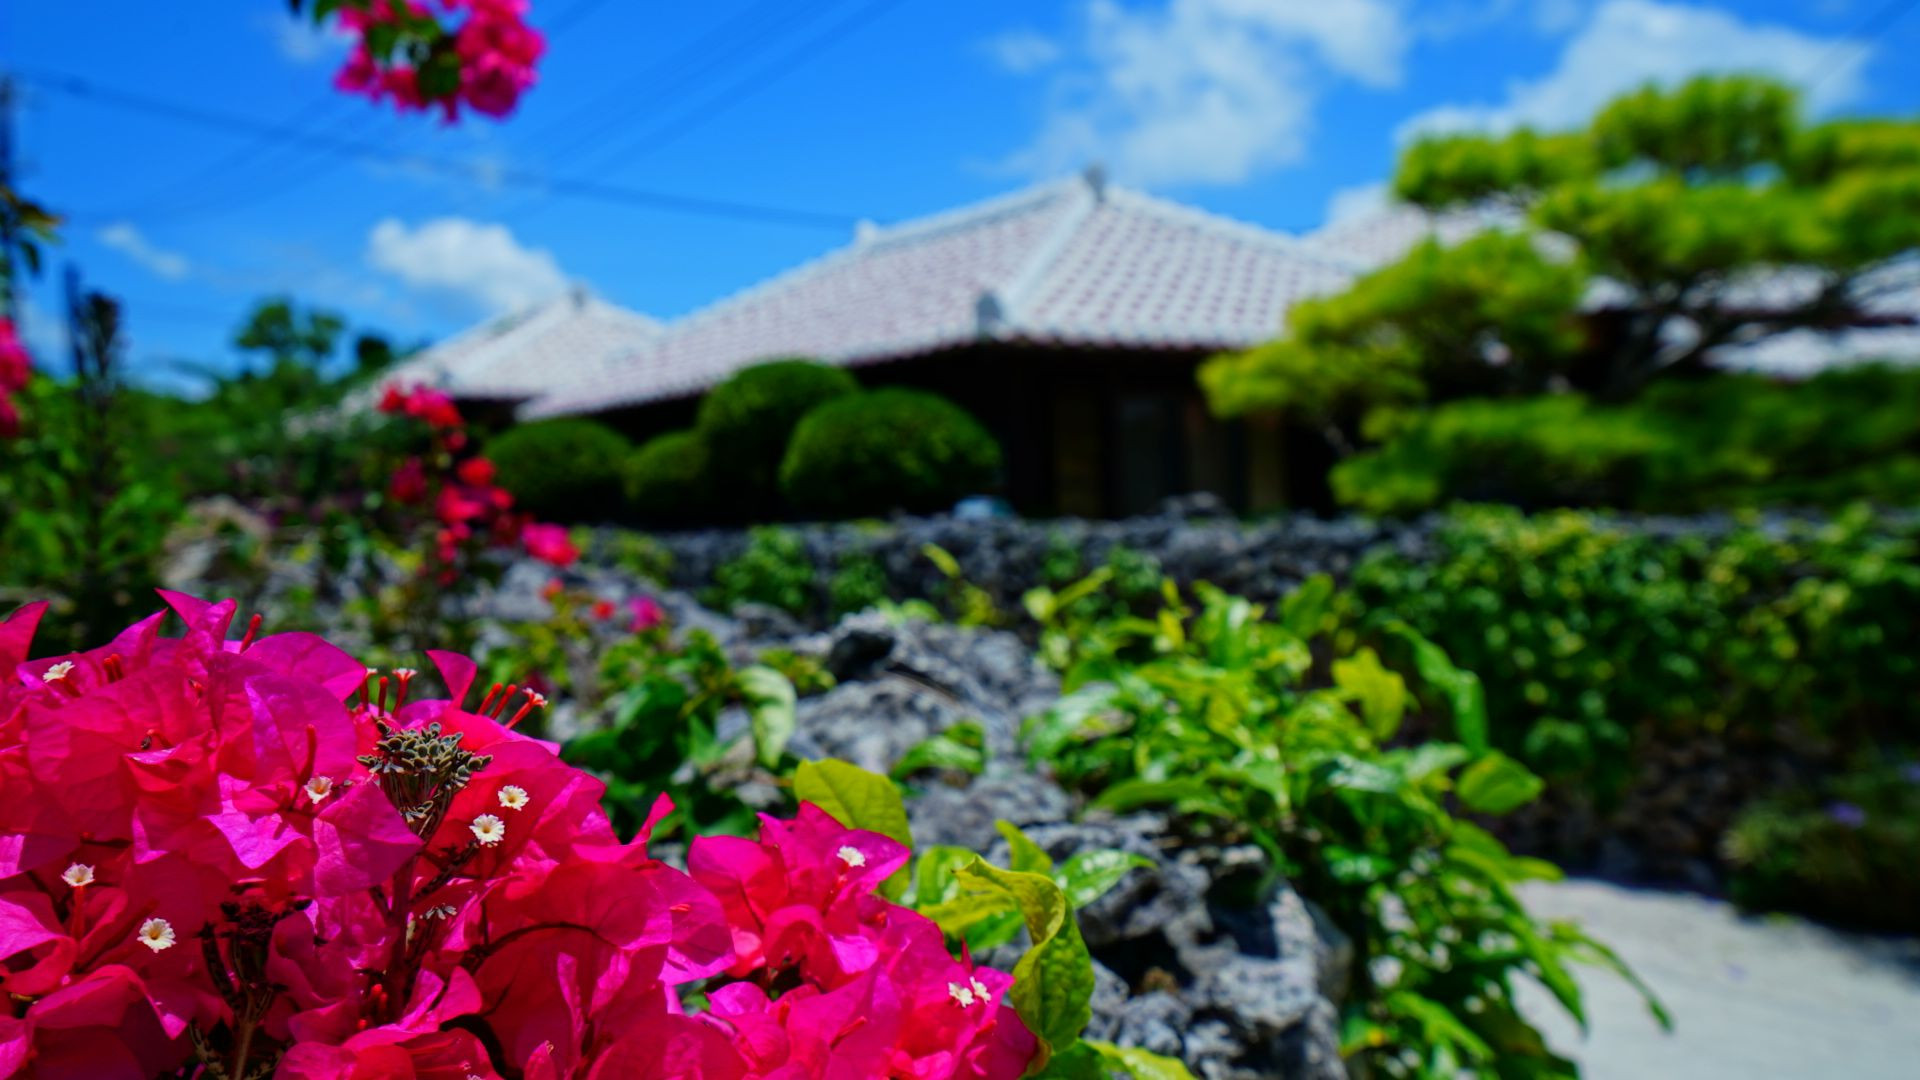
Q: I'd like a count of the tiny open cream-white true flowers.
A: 12